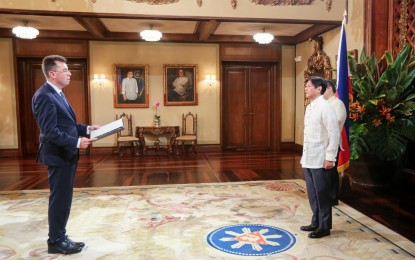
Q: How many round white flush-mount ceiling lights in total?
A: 3